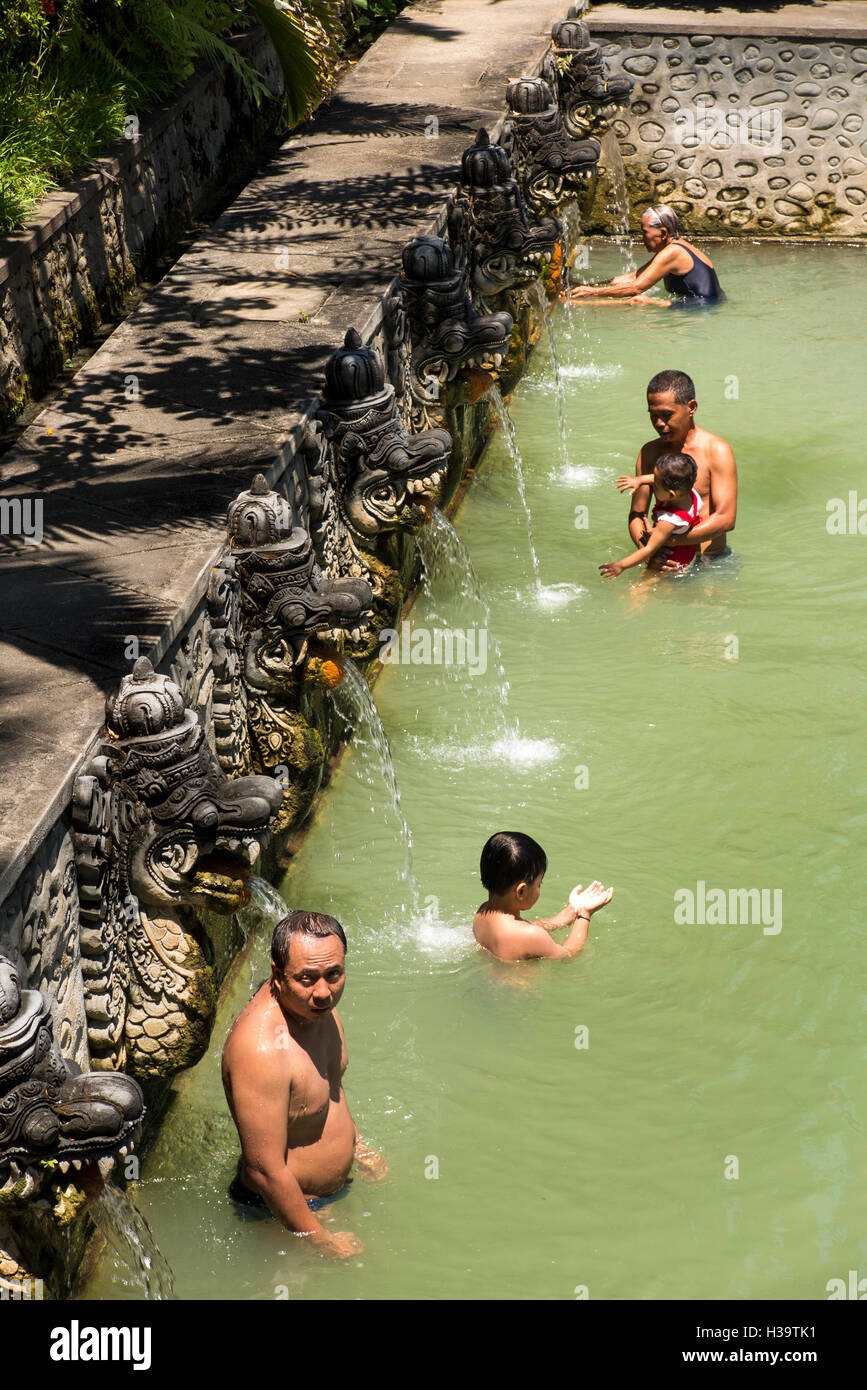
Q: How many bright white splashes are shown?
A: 5